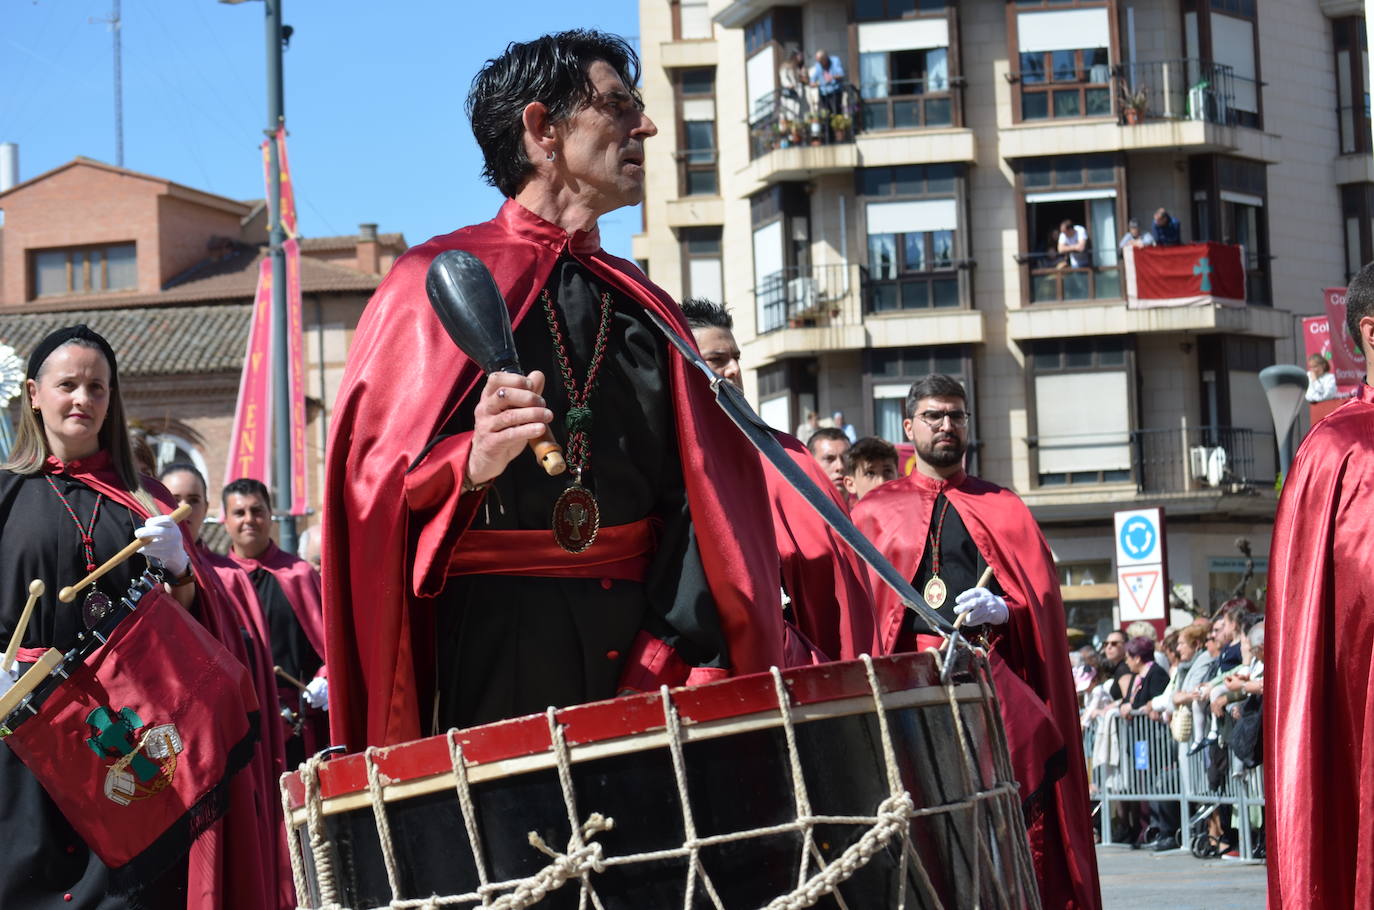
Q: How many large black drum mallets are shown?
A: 1